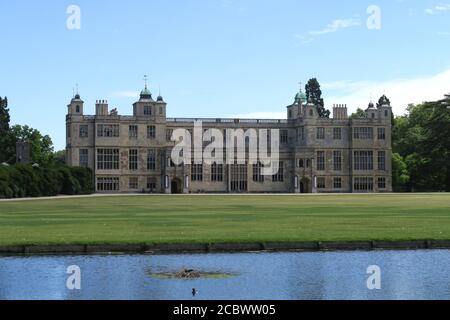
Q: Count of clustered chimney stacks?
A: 2